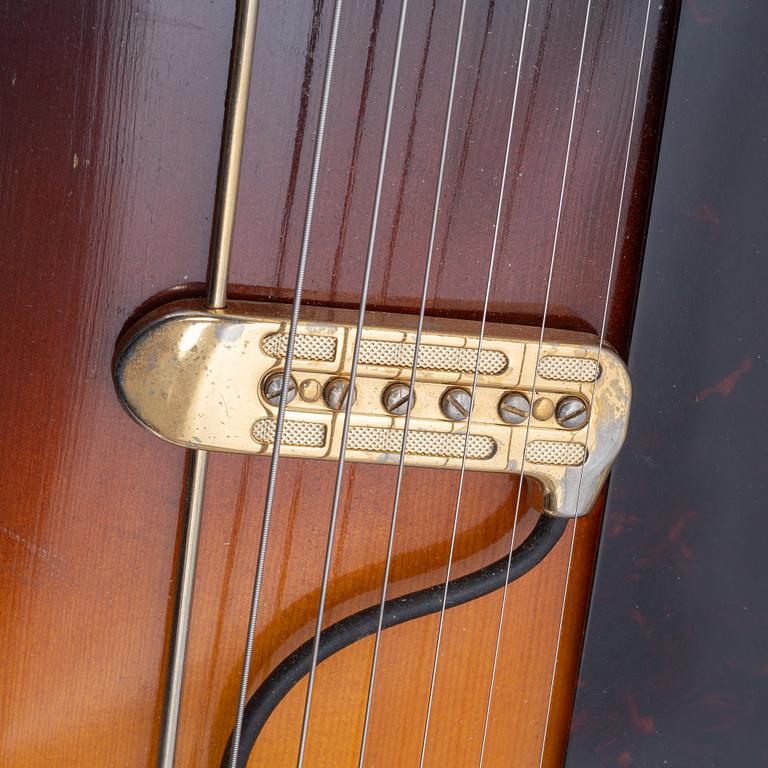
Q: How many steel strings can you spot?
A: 6